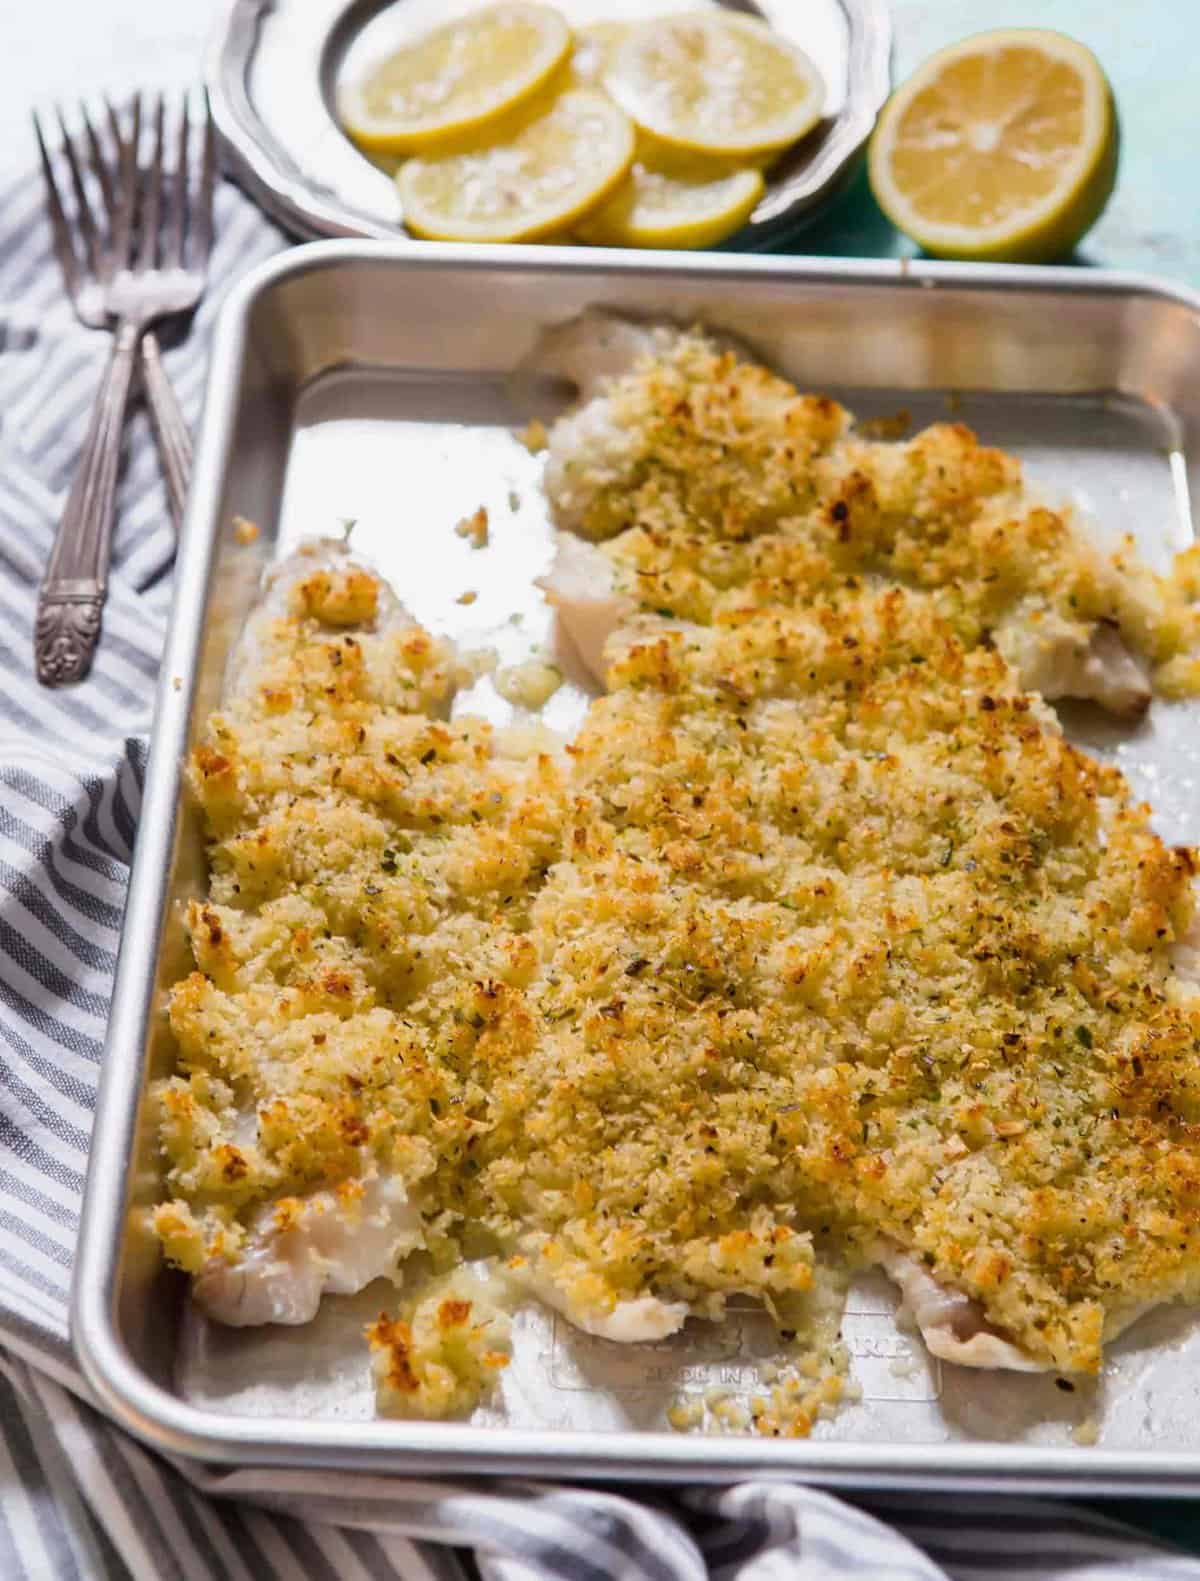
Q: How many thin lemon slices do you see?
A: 5